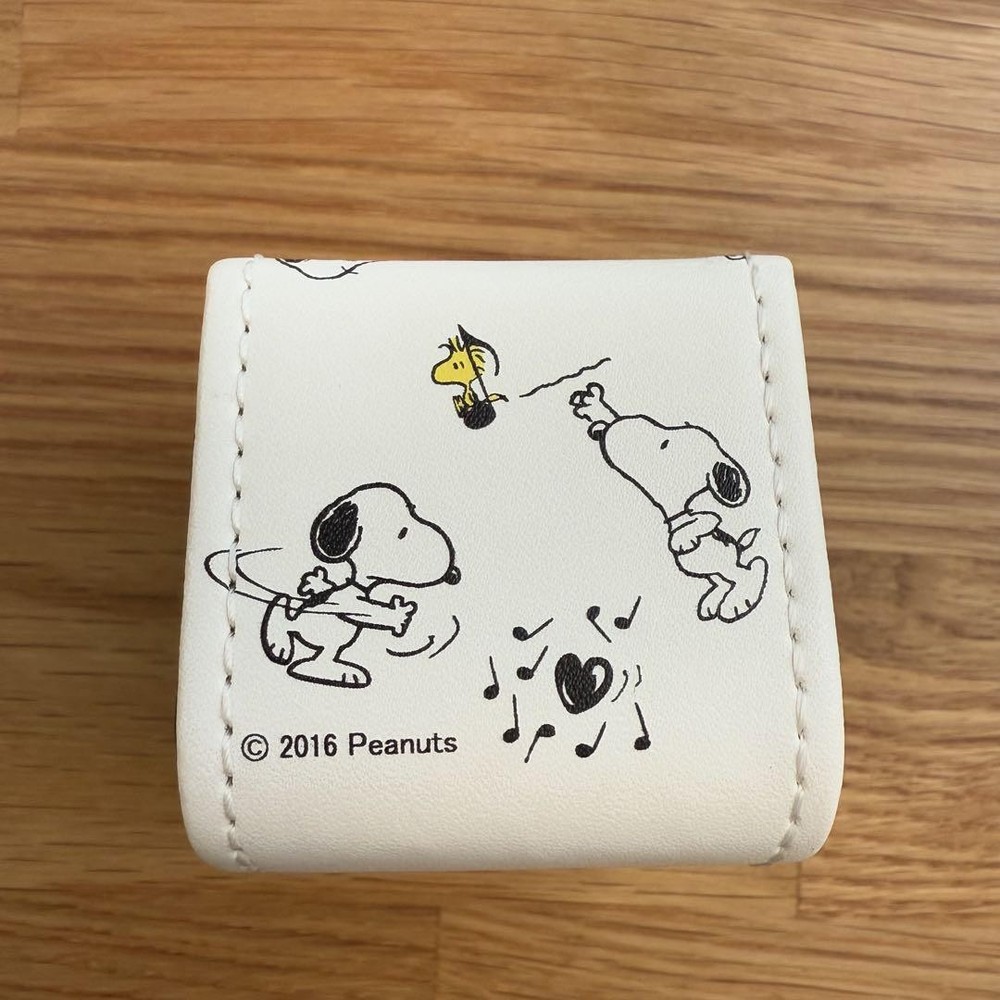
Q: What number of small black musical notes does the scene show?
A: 9